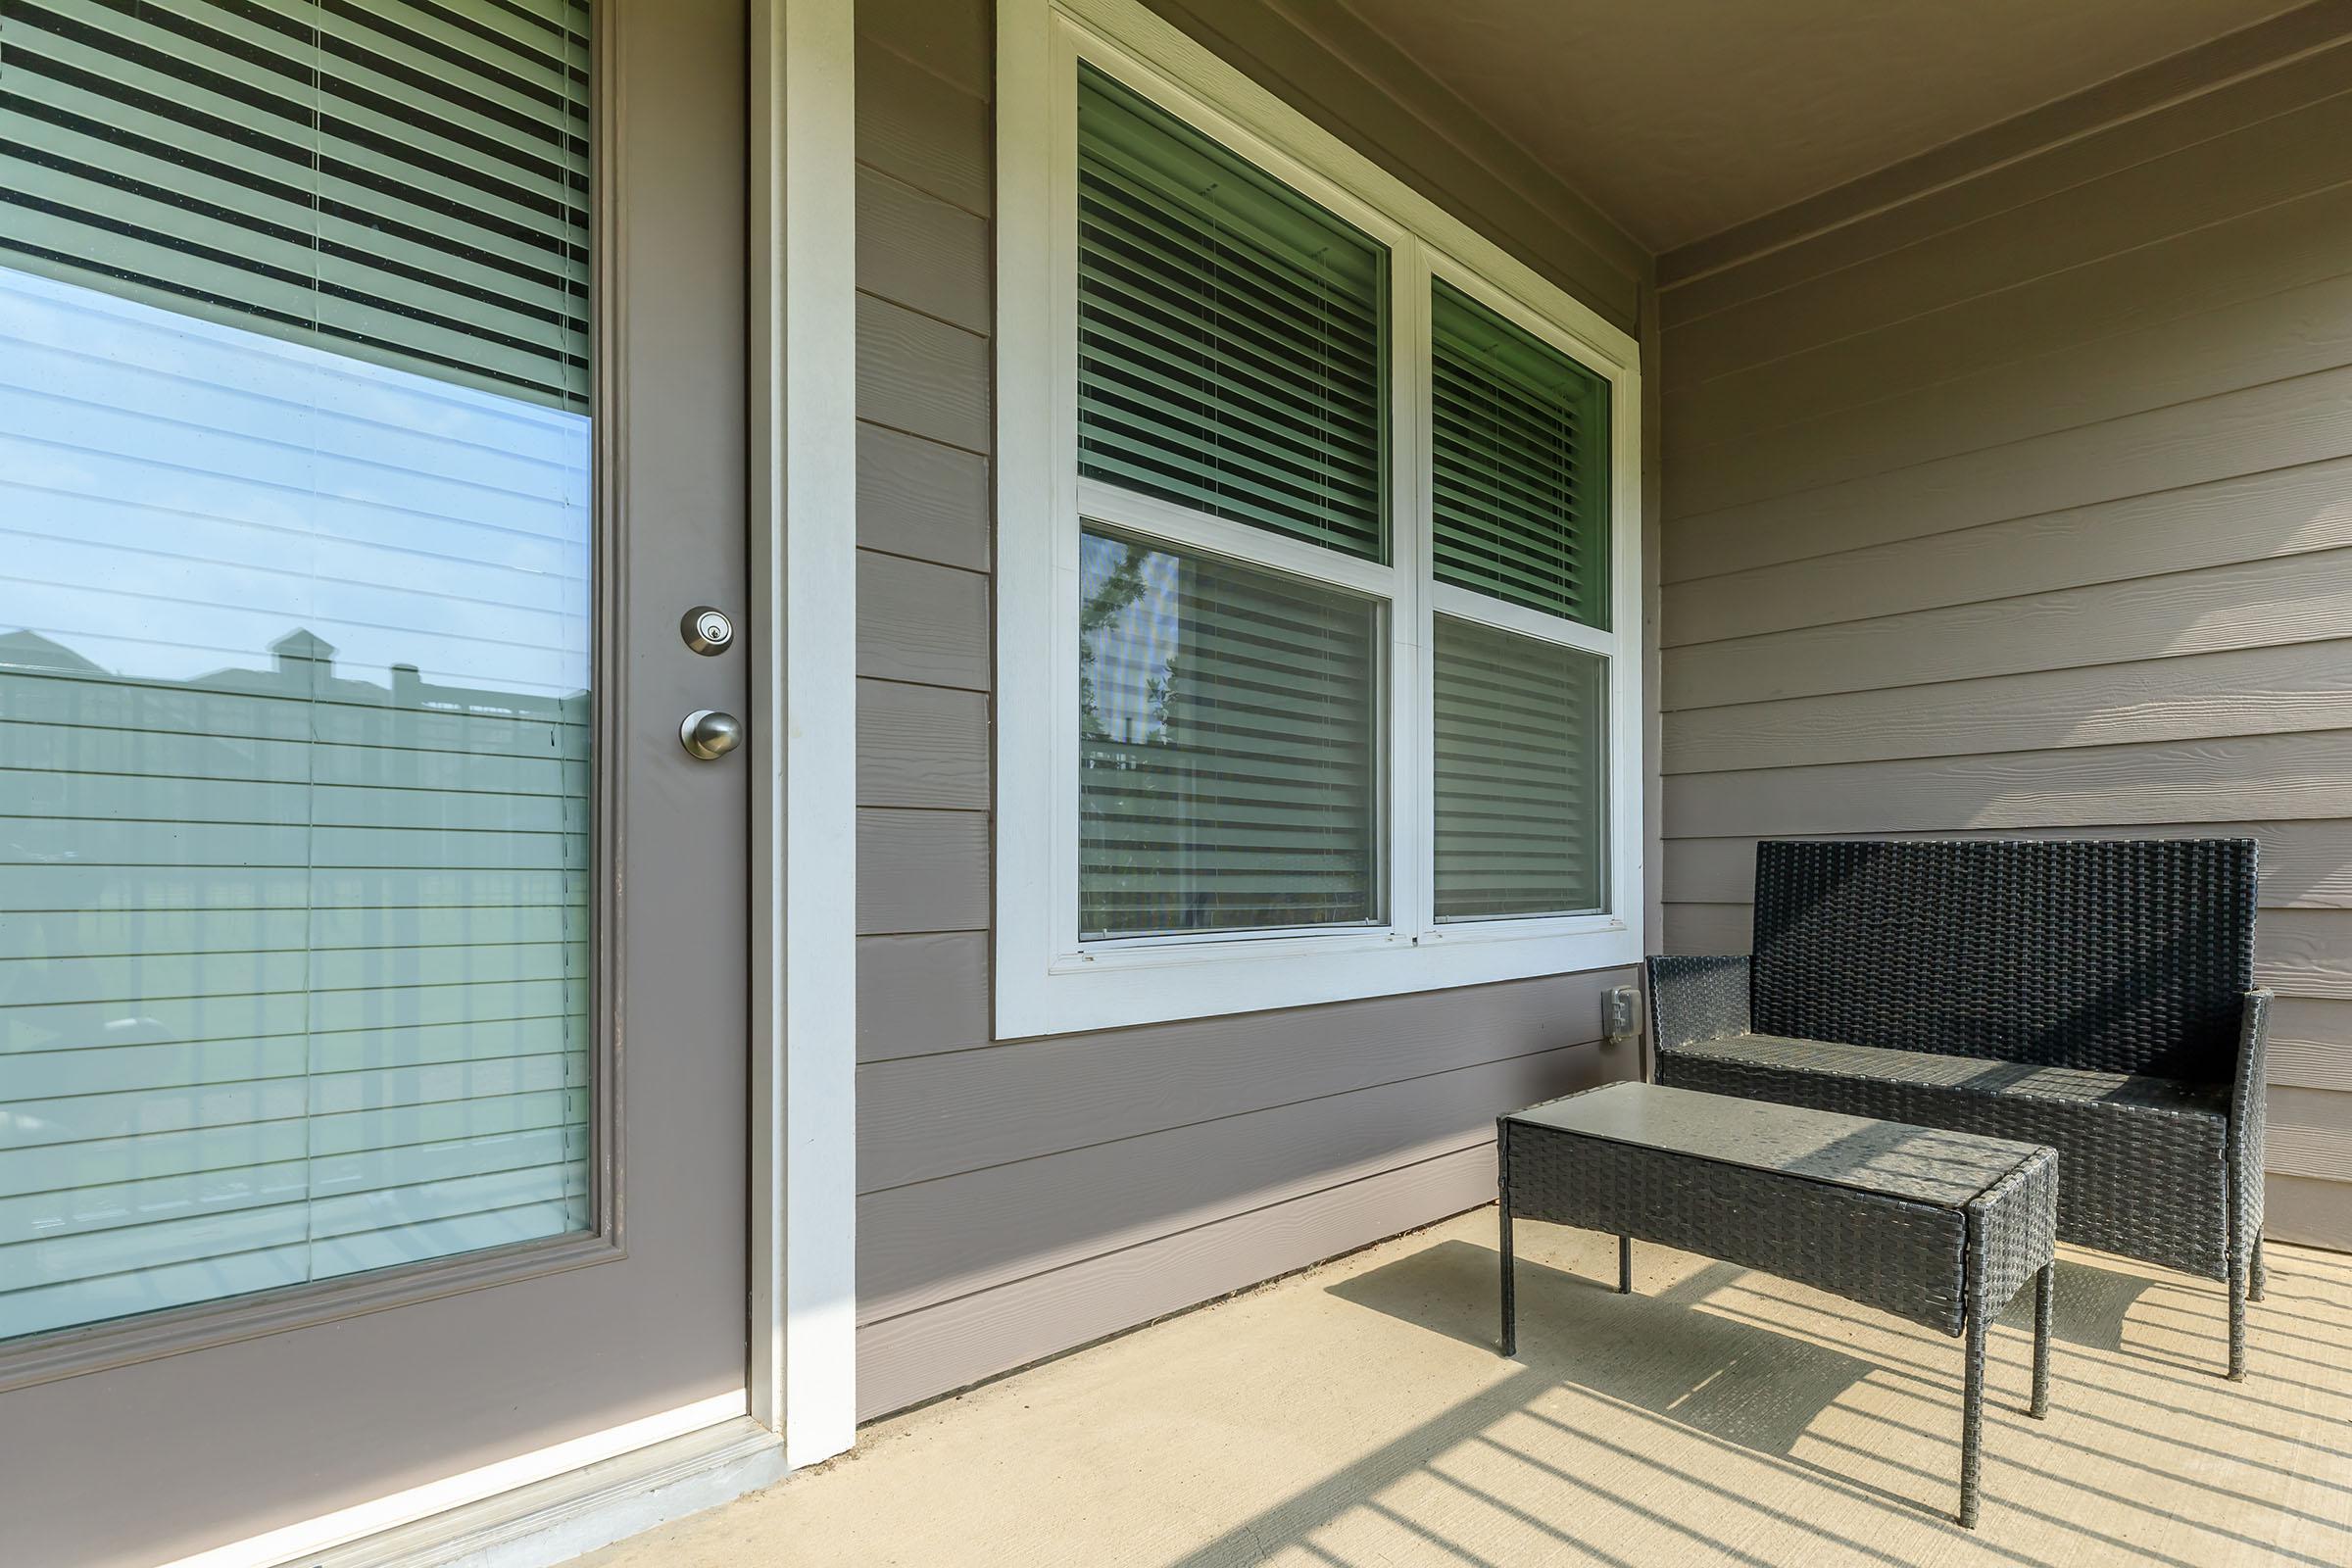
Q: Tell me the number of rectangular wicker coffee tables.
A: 1